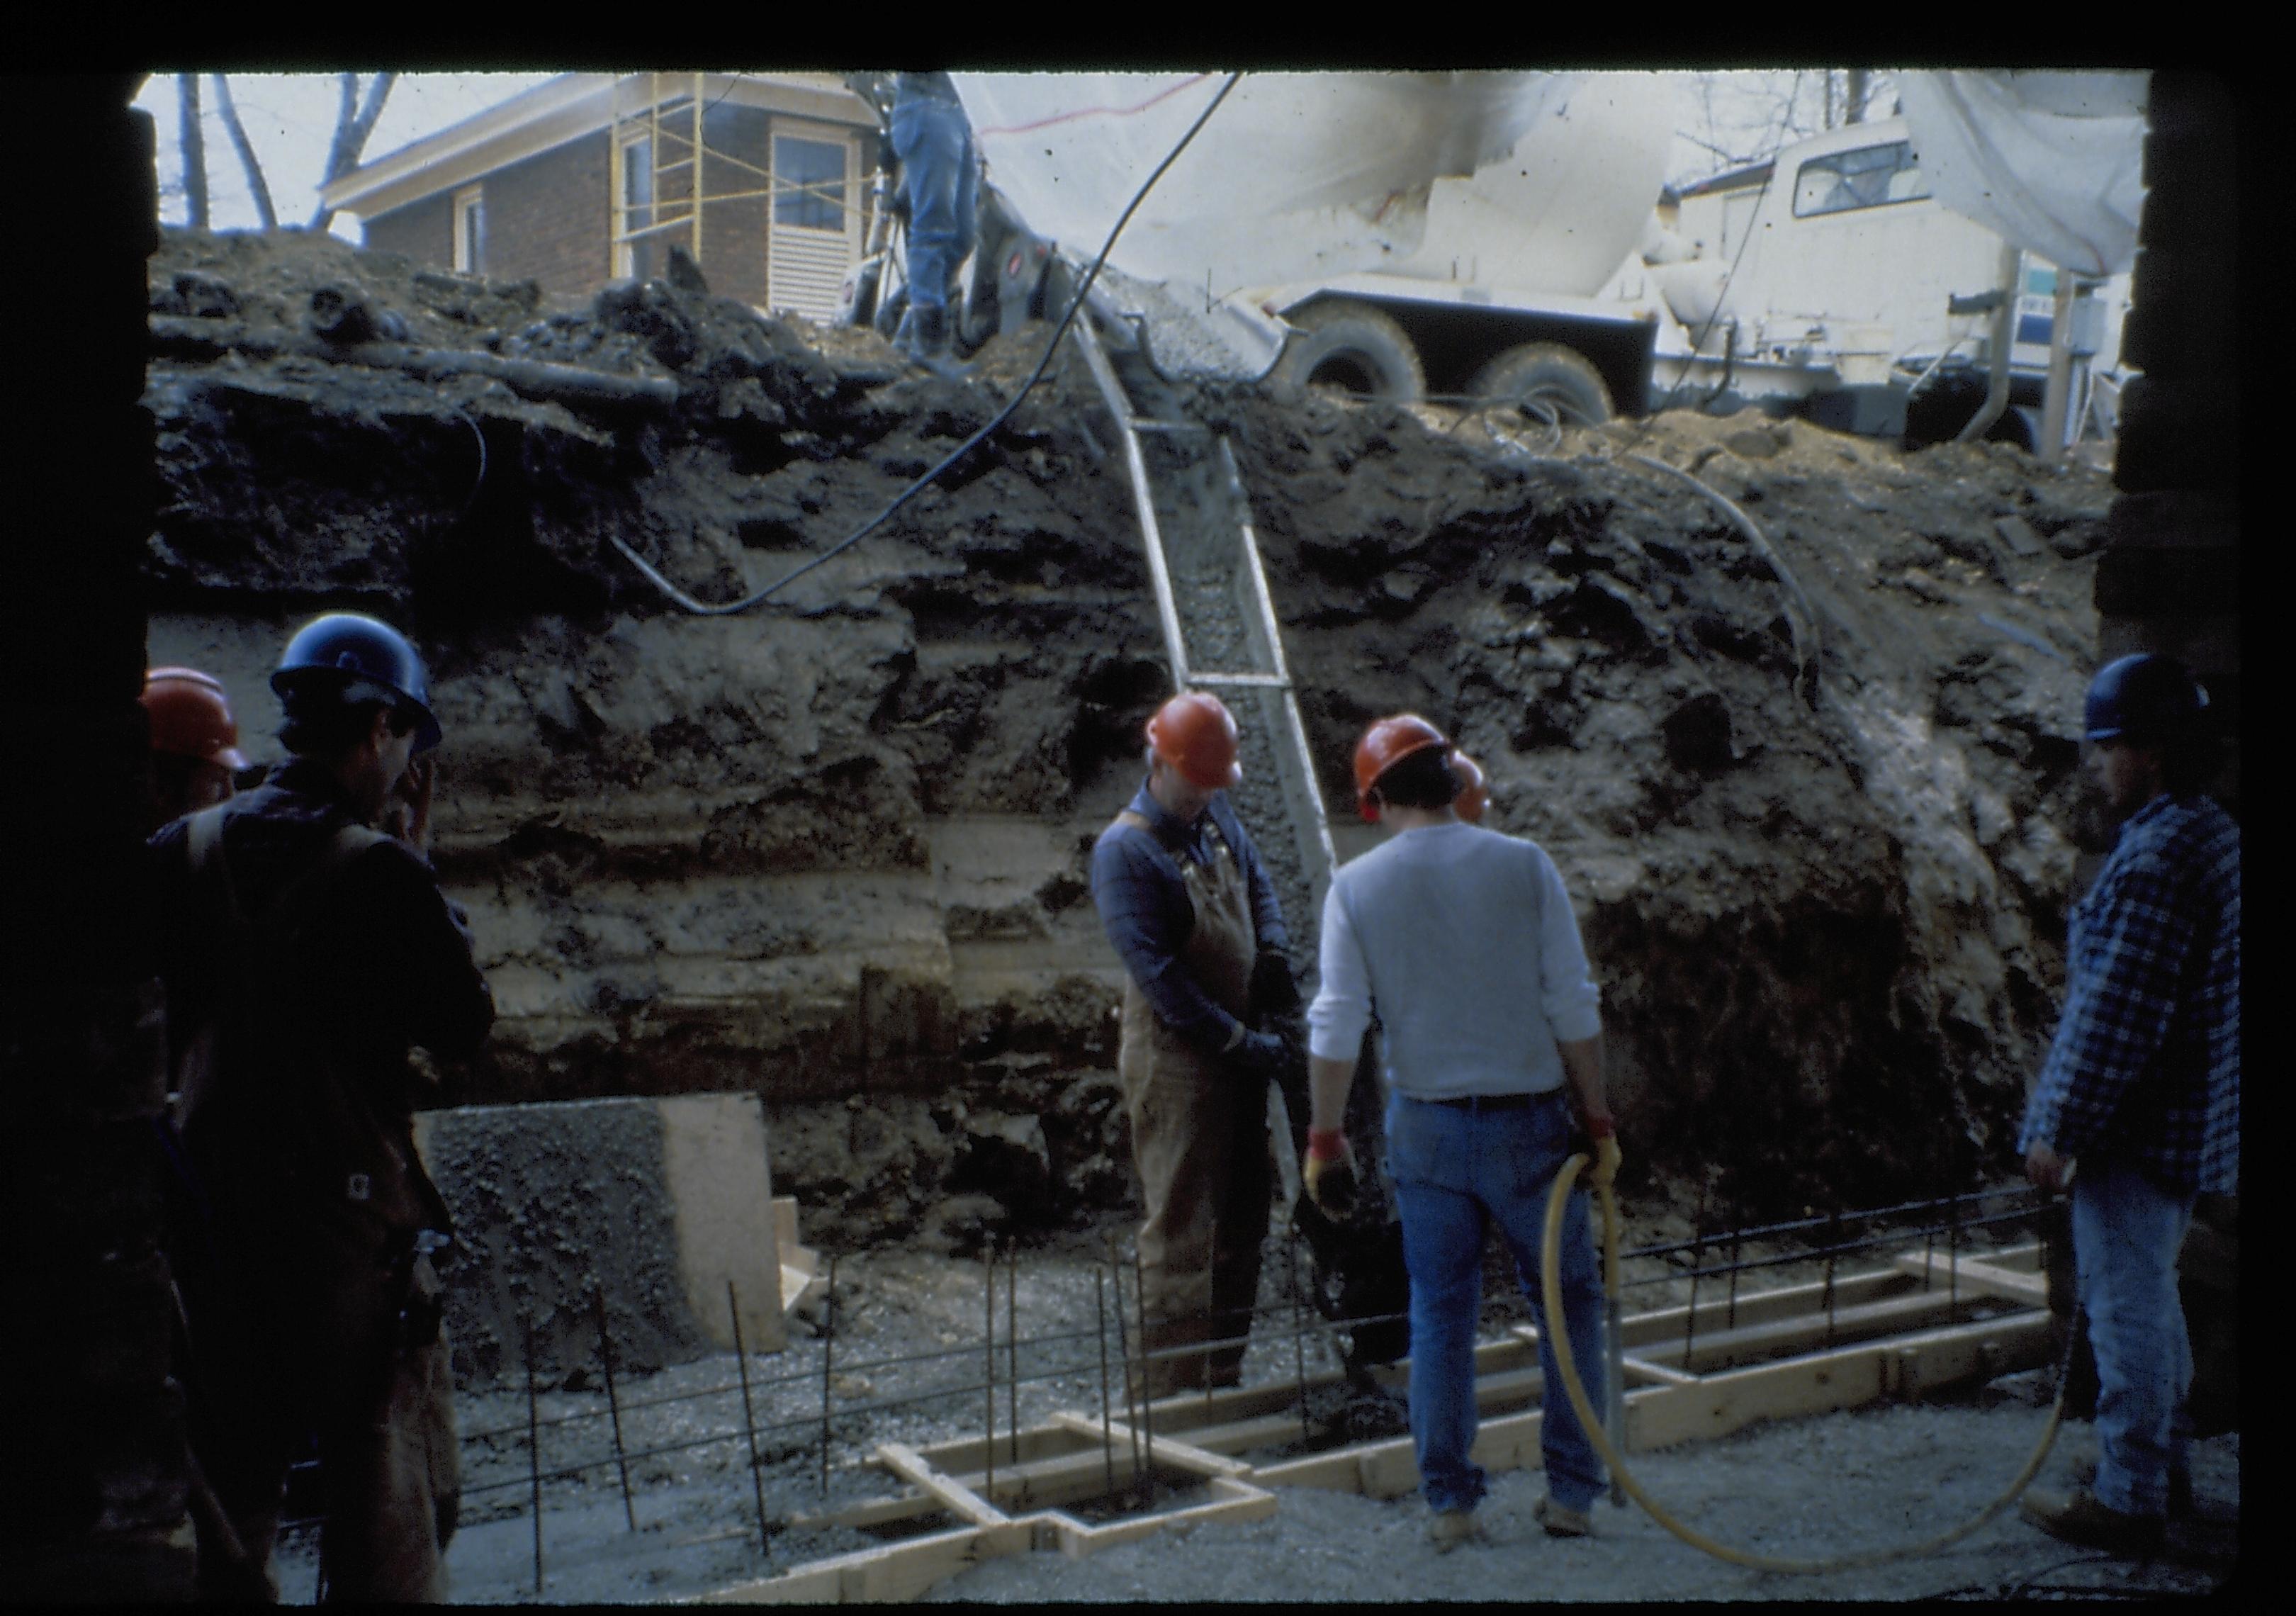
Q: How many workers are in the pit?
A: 6